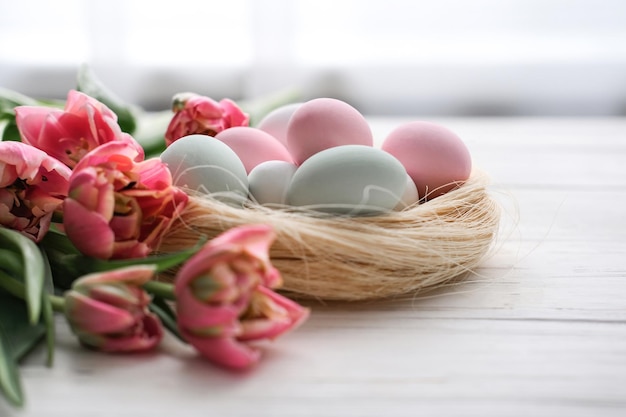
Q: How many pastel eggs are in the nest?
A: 8